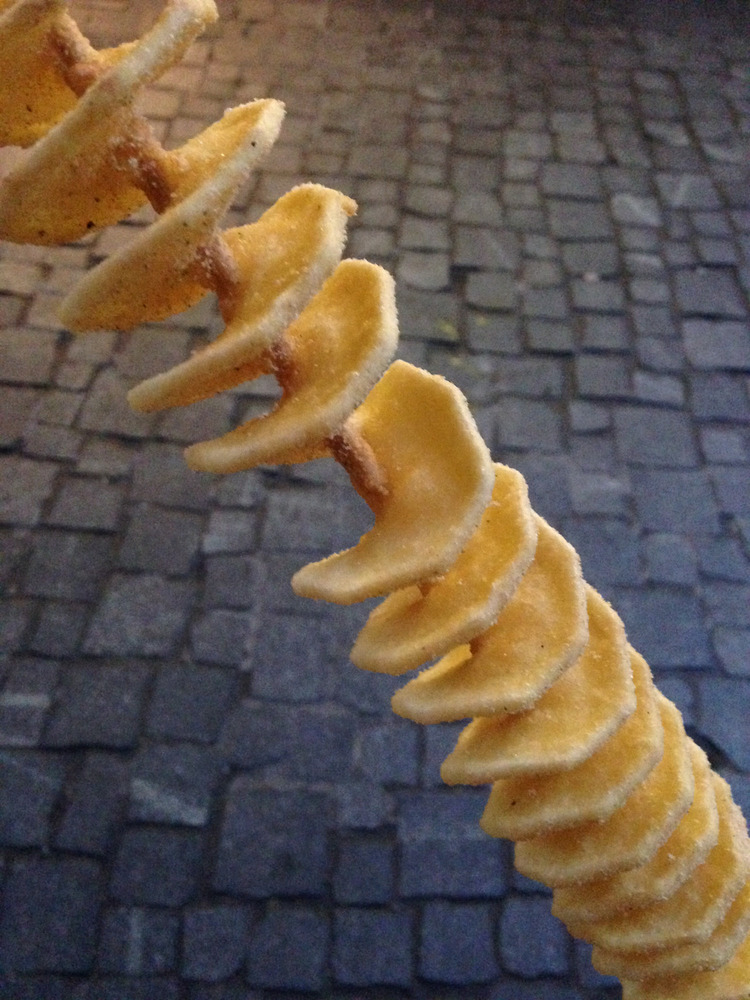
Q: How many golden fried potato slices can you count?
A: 15